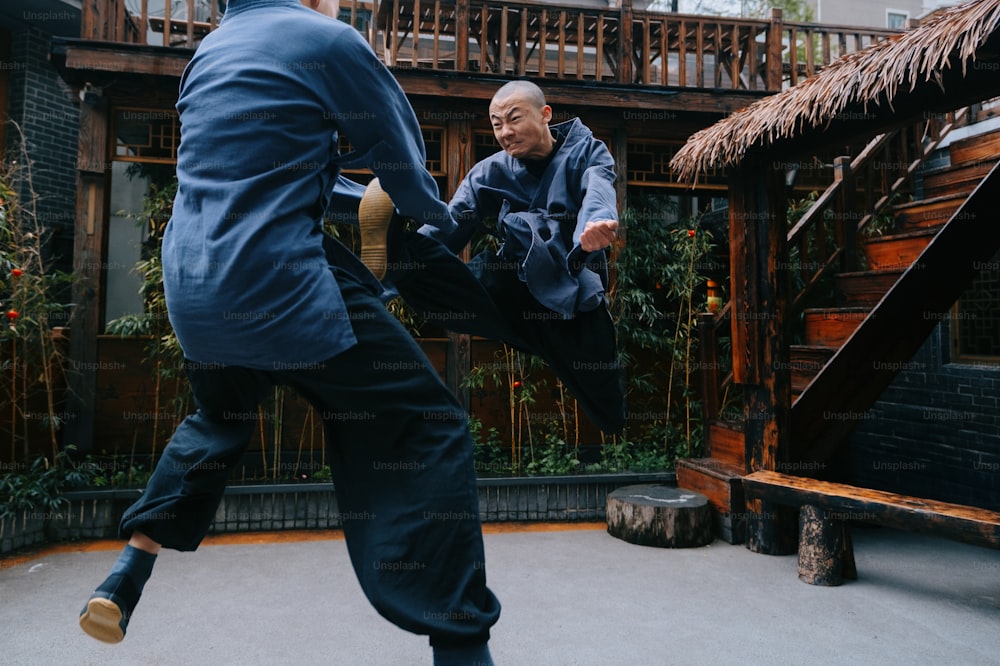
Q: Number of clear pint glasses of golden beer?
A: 0